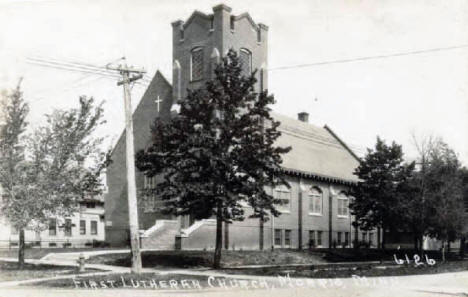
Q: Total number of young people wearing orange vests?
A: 0